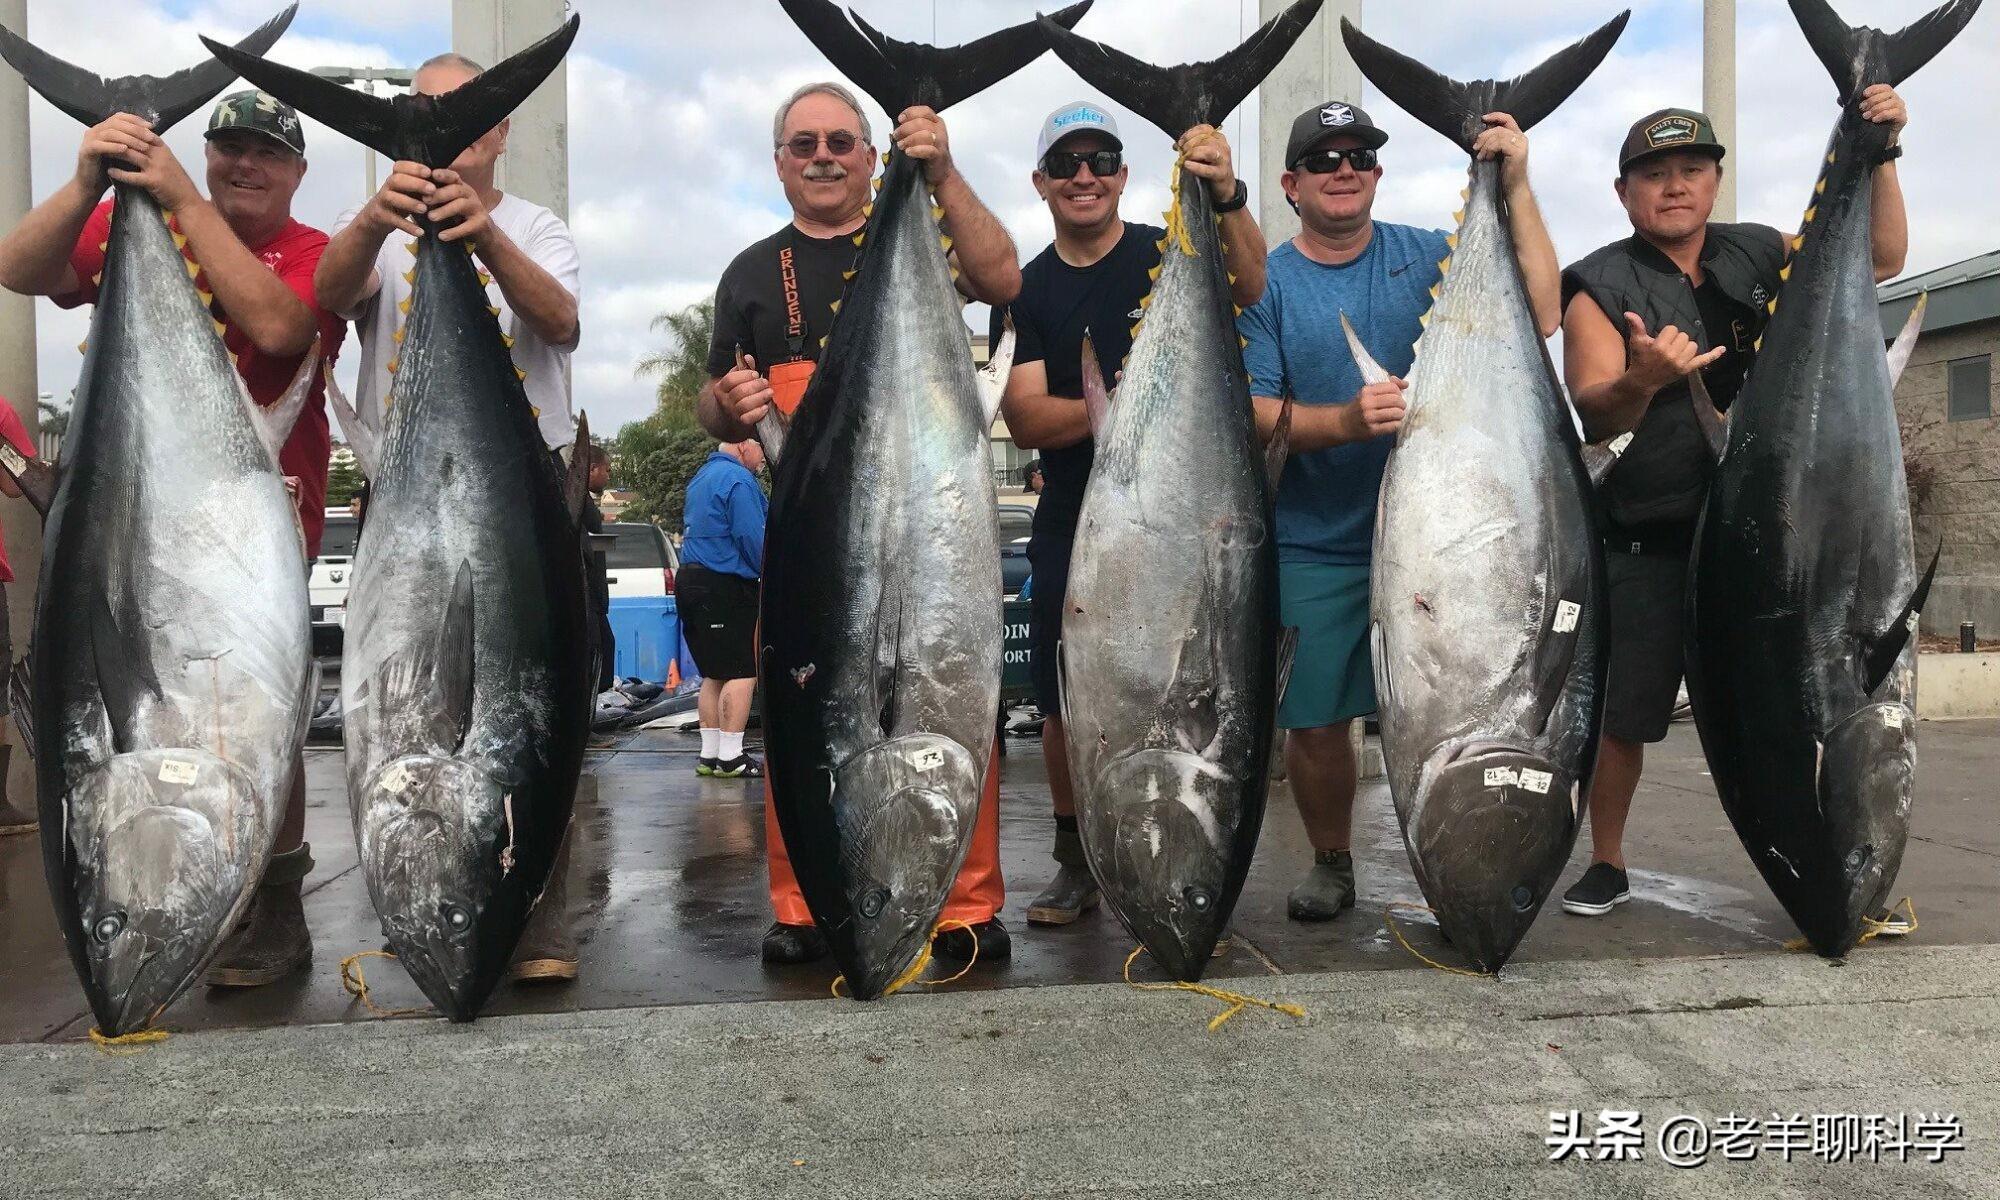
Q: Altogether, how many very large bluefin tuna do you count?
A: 6